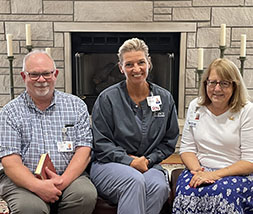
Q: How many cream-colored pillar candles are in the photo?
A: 6